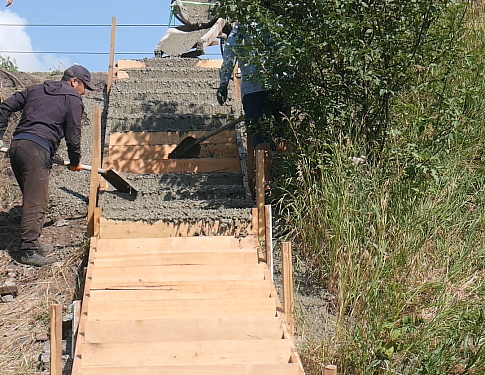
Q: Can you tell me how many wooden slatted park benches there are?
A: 0